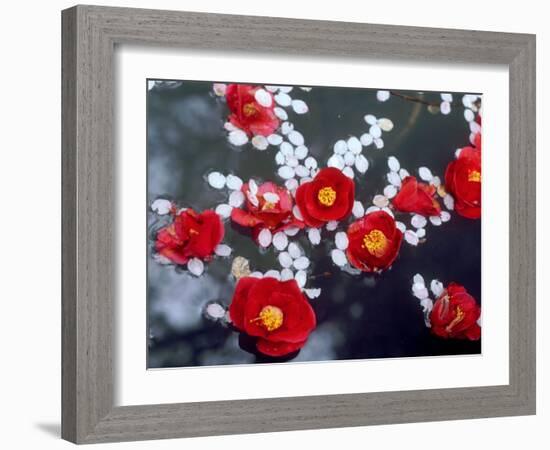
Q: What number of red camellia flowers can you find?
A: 9